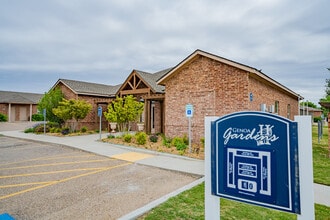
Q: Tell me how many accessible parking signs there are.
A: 3